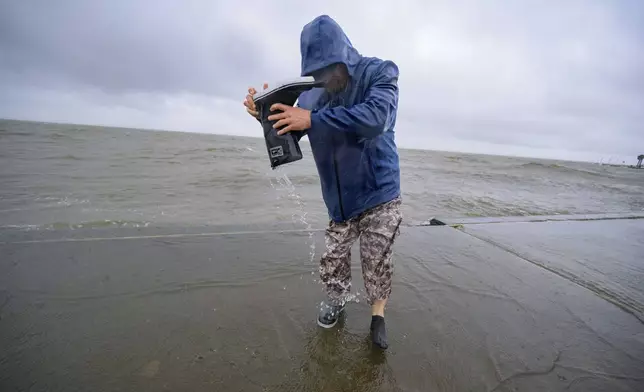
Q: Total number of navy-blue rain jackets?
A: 1